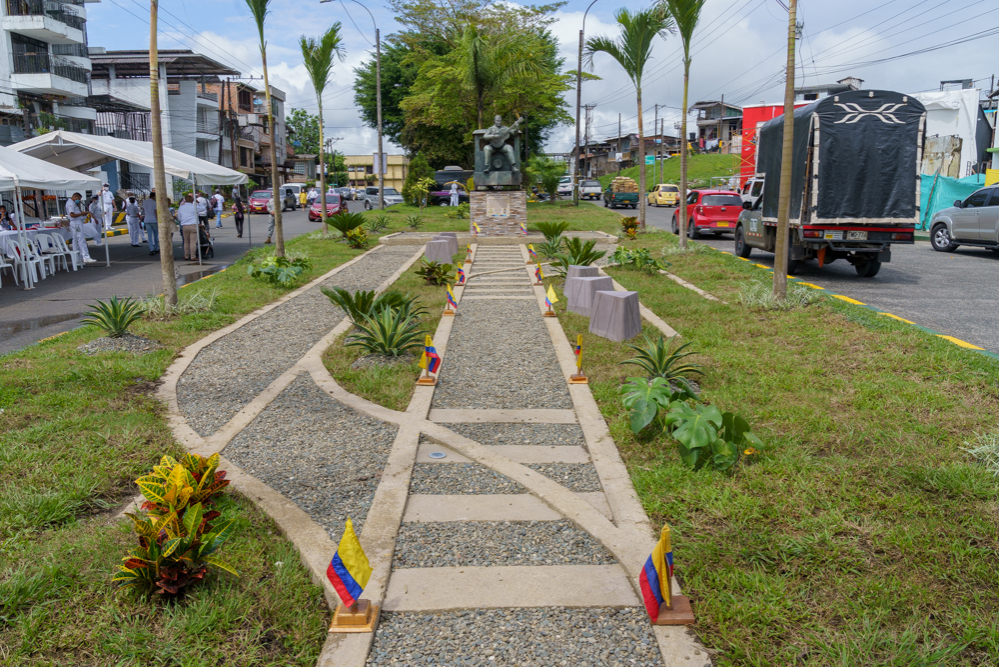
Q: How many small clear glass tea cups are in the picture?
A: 0